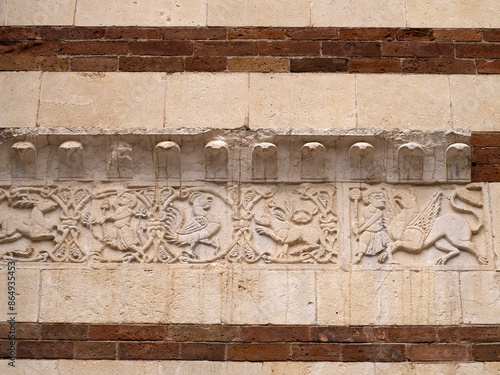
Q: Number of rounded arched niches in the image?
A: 10